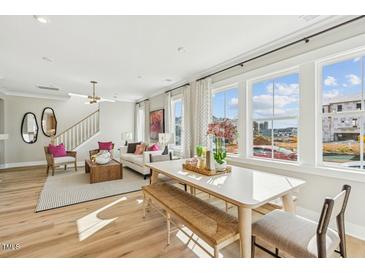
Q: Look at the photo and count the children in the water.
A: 0